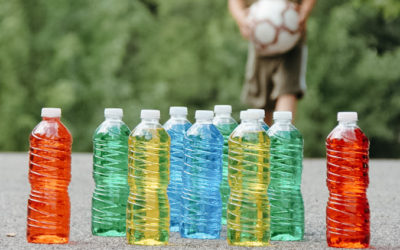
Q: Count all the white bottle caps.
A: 10